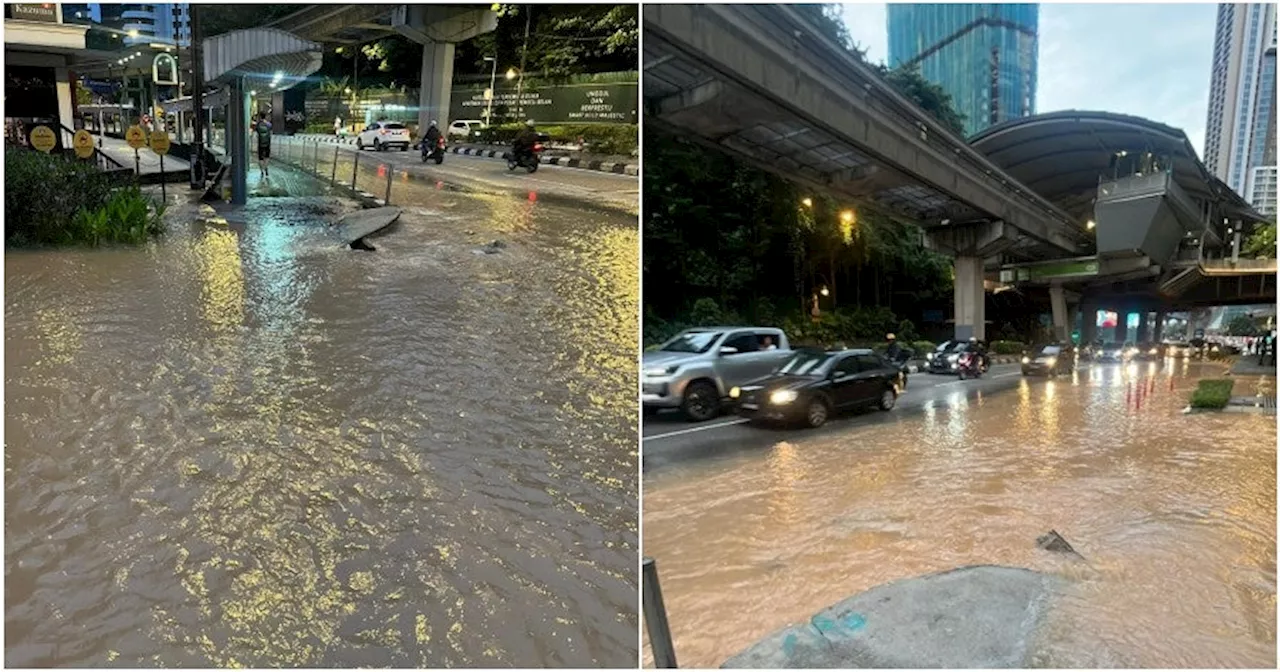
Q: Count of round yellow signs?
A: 4